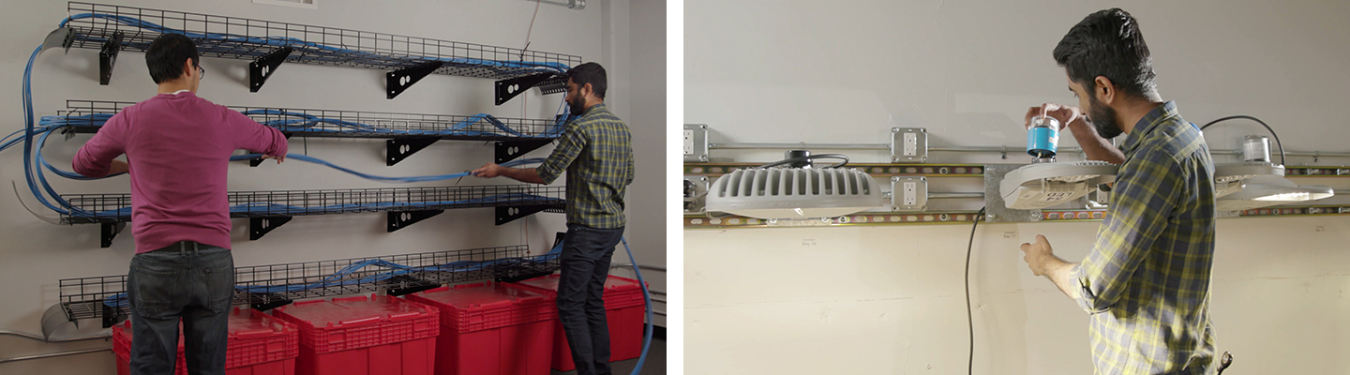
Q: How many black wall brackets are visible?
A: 15